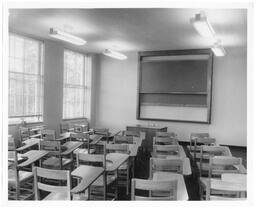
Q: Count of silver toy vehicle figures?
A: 0